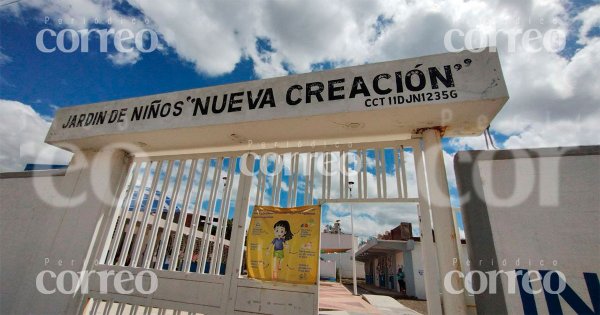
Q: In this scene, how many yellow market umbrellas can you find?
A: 0